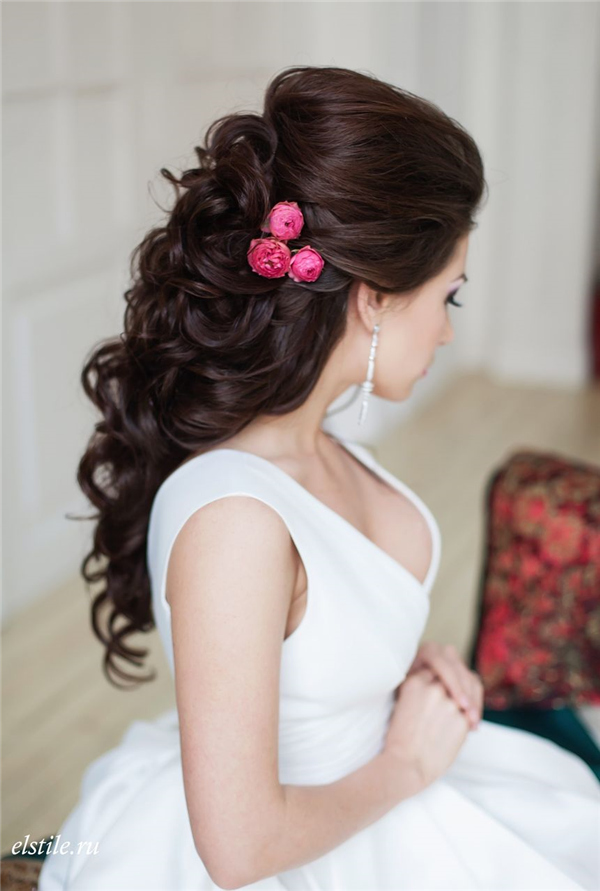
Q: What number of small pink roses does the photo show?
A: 3